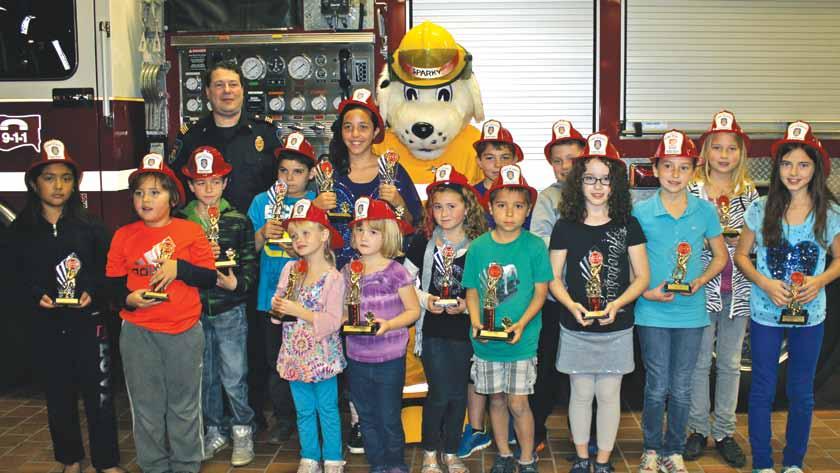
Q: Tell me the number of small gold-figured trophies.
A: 14